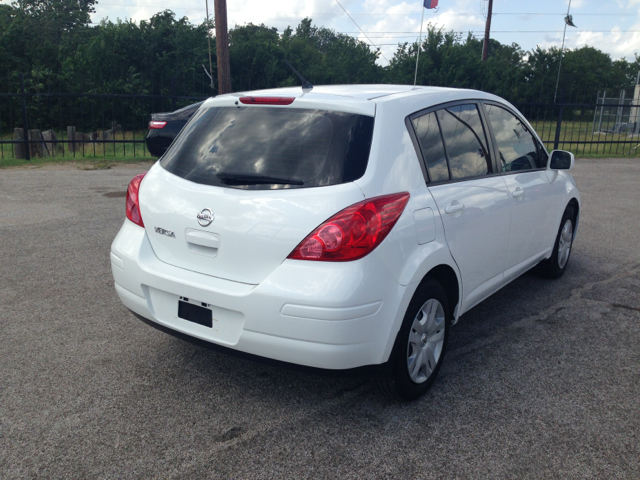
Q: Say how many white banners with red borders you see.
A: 0